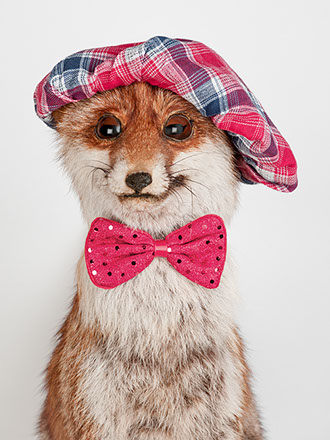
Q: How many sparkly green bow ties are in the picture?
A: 0